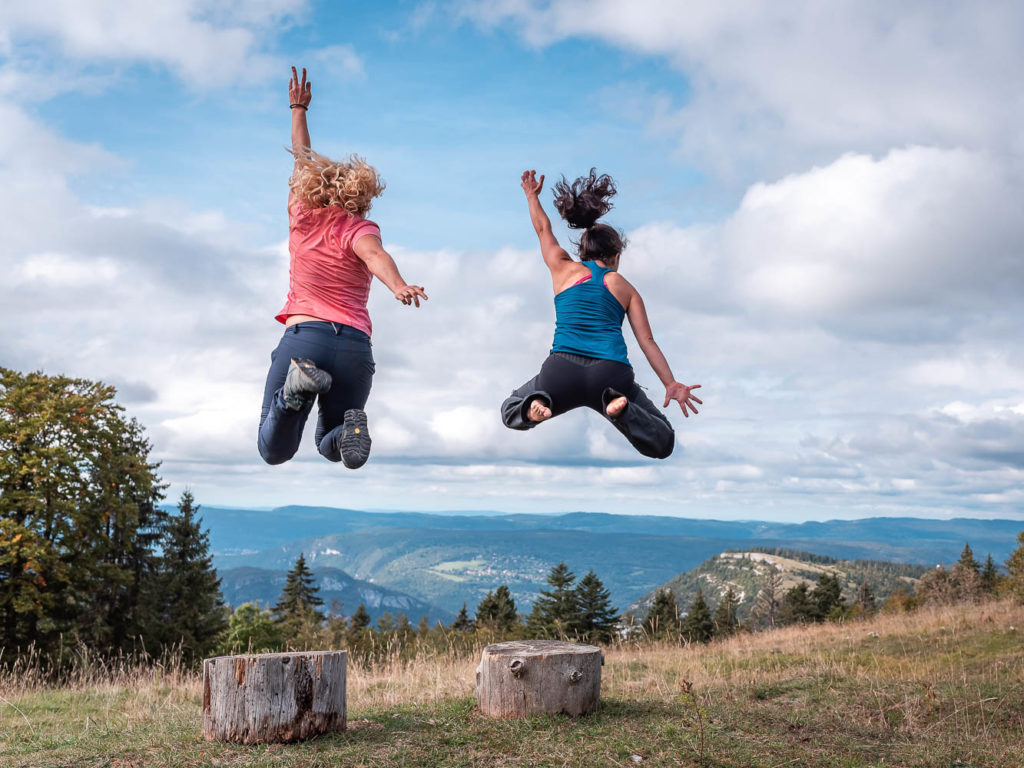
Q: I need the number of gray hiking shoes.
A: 2